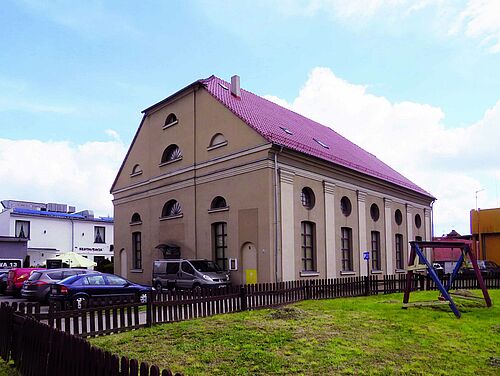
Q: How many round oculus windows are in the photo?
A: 5